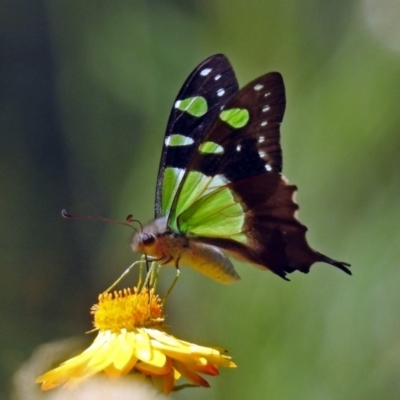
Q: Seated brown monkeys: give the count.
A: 0